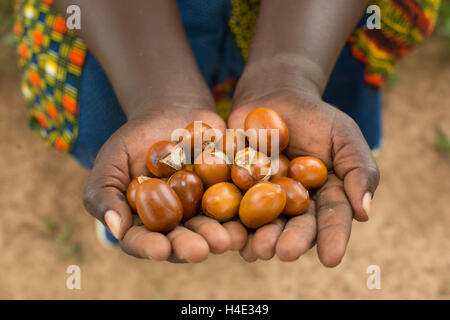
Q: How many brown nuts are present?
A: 14